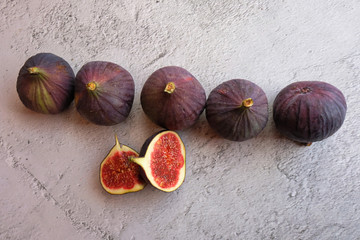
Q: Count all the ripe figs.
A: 6